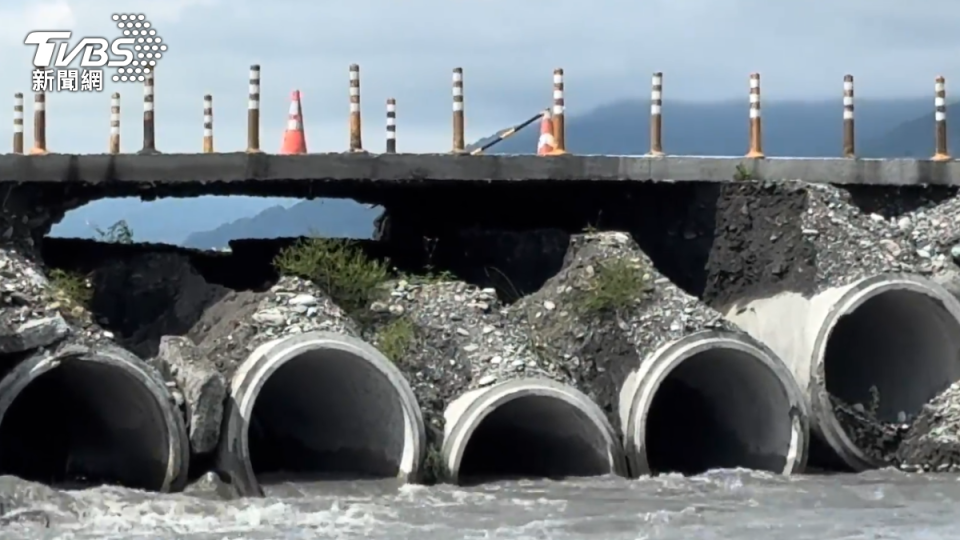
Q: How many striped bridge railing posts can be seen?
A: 14